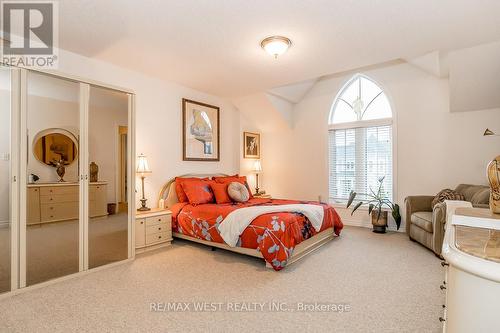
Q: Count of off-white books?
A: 0